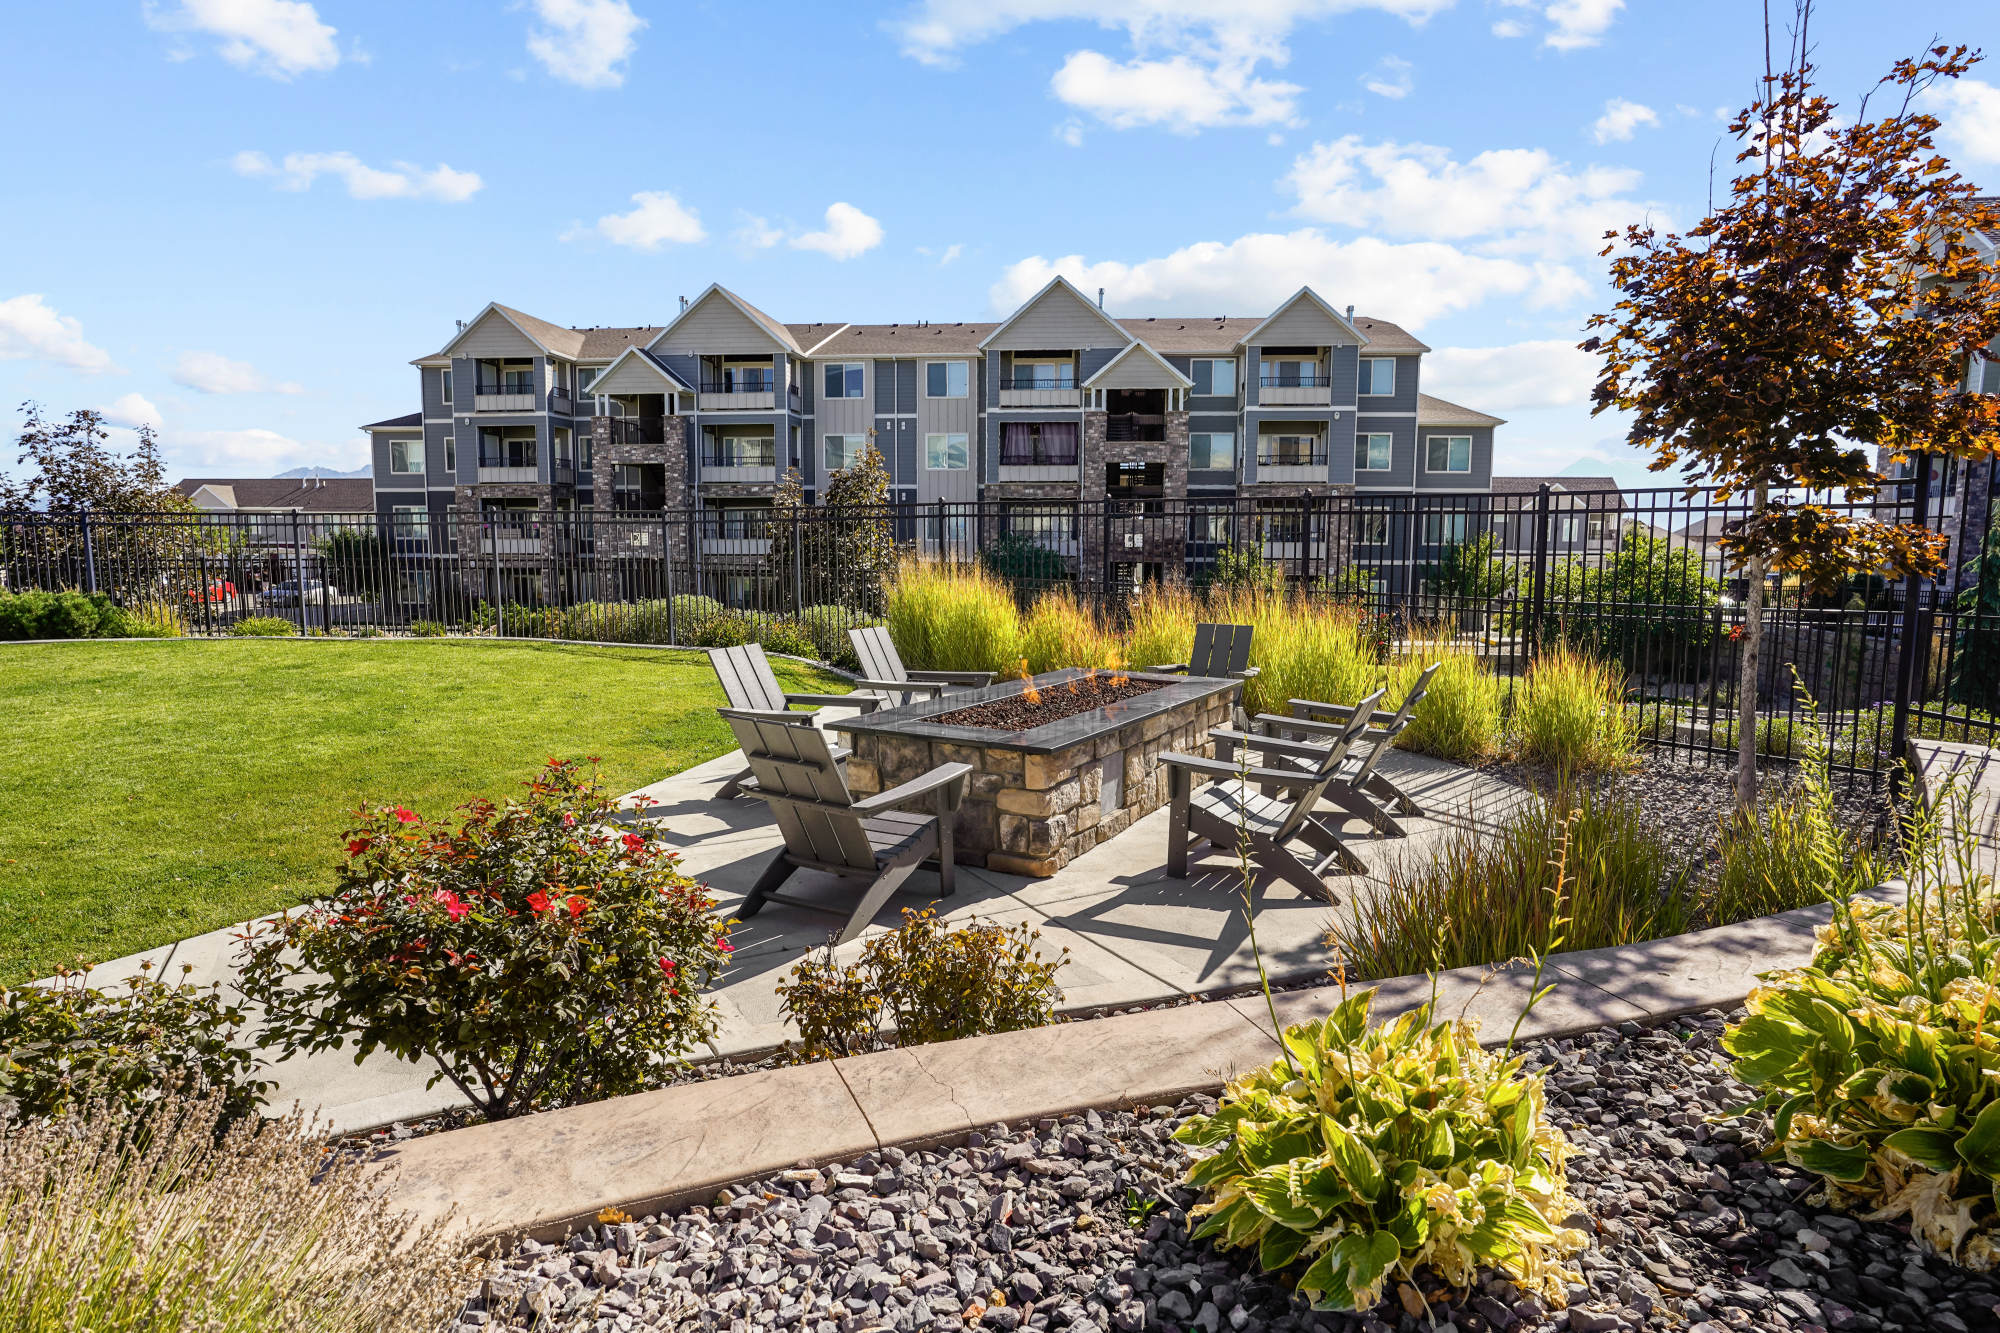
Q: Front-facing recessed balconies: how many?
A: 12